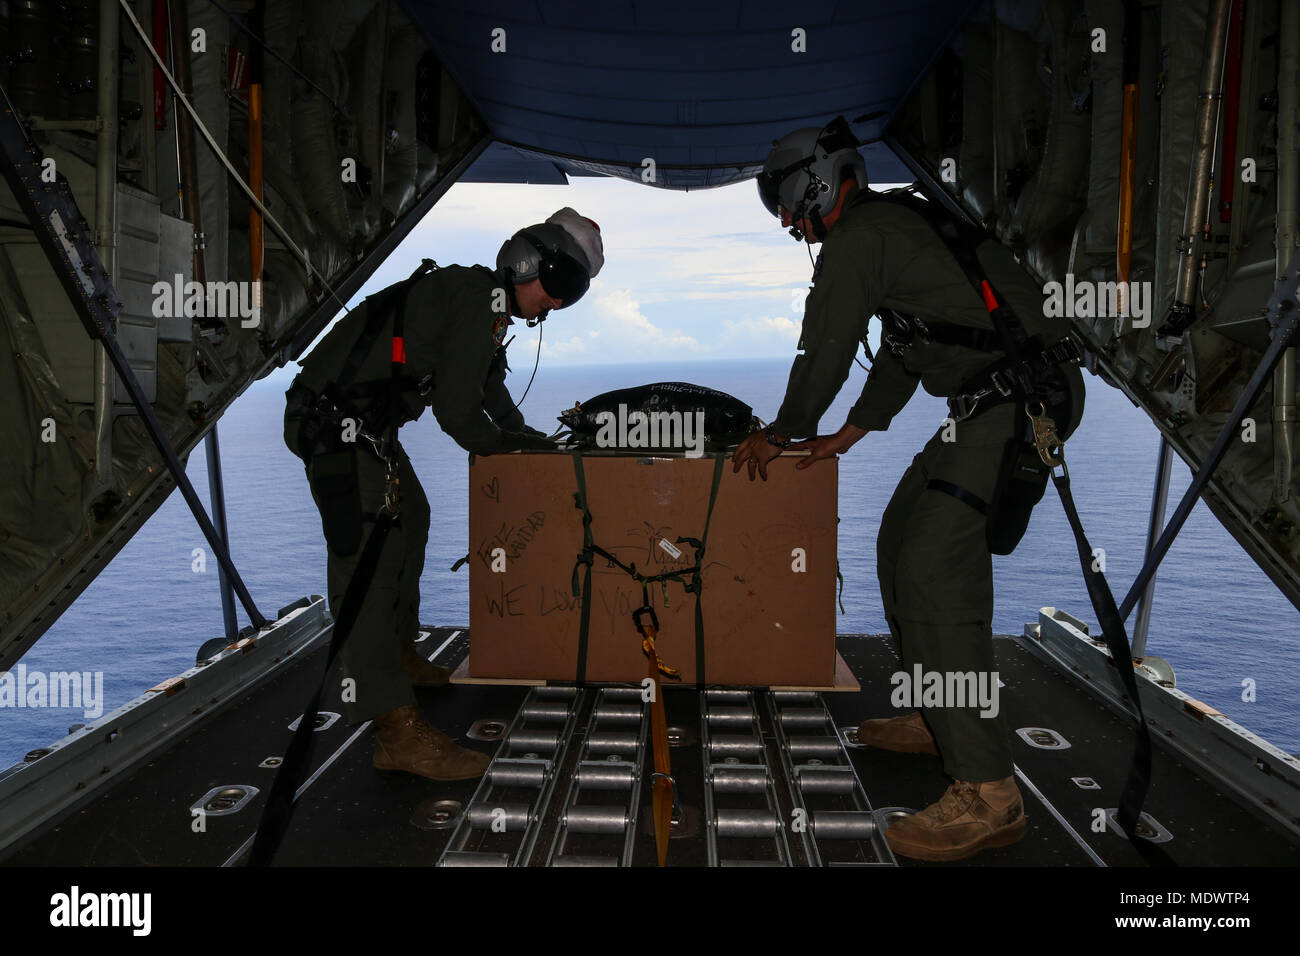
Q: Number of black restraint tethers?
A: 2